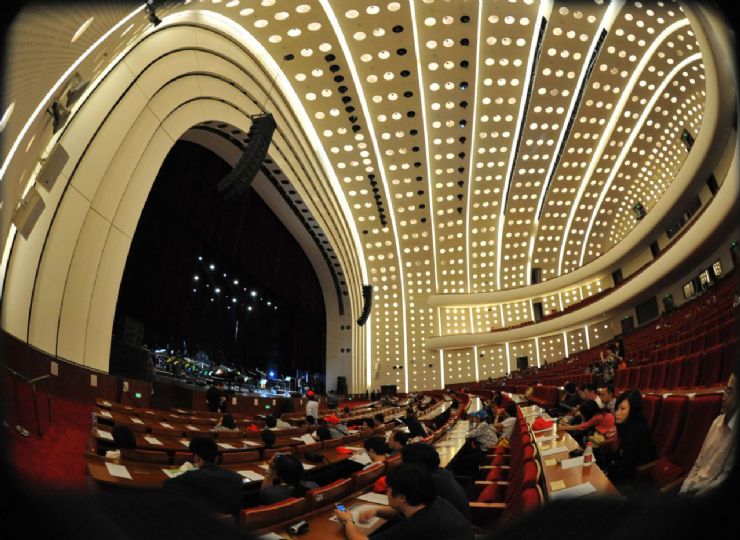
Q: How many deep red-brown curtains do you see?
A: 1